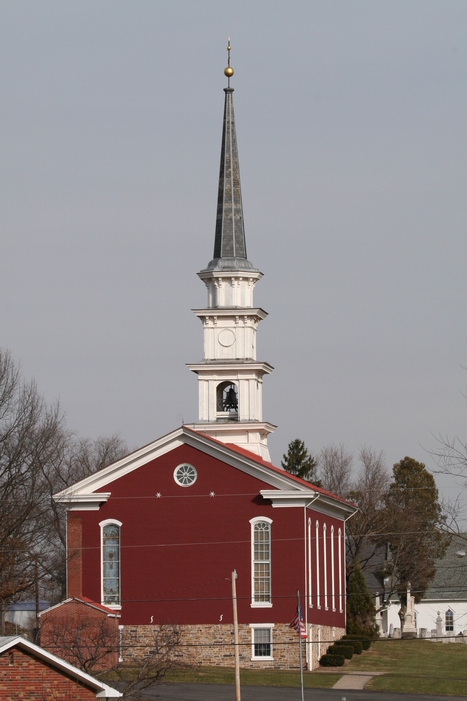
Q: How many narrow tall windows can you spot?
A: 7